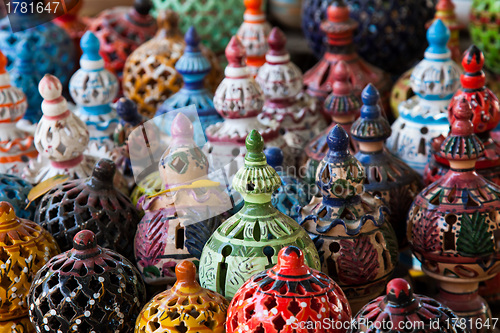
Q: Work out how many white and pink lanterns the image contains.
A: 3